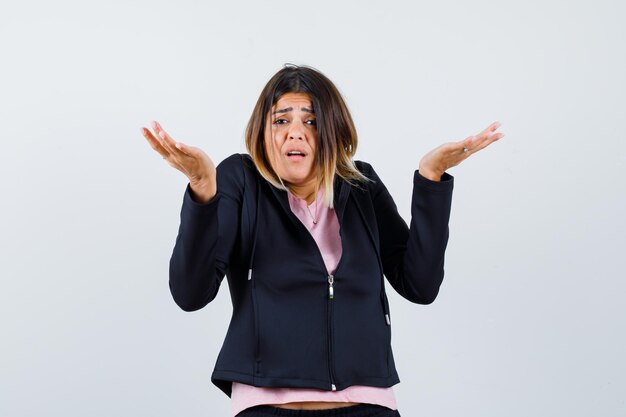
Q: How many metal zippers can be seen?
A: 1